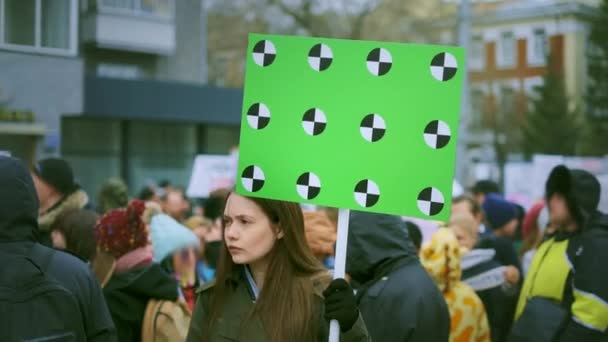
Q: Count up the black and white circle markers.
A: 12